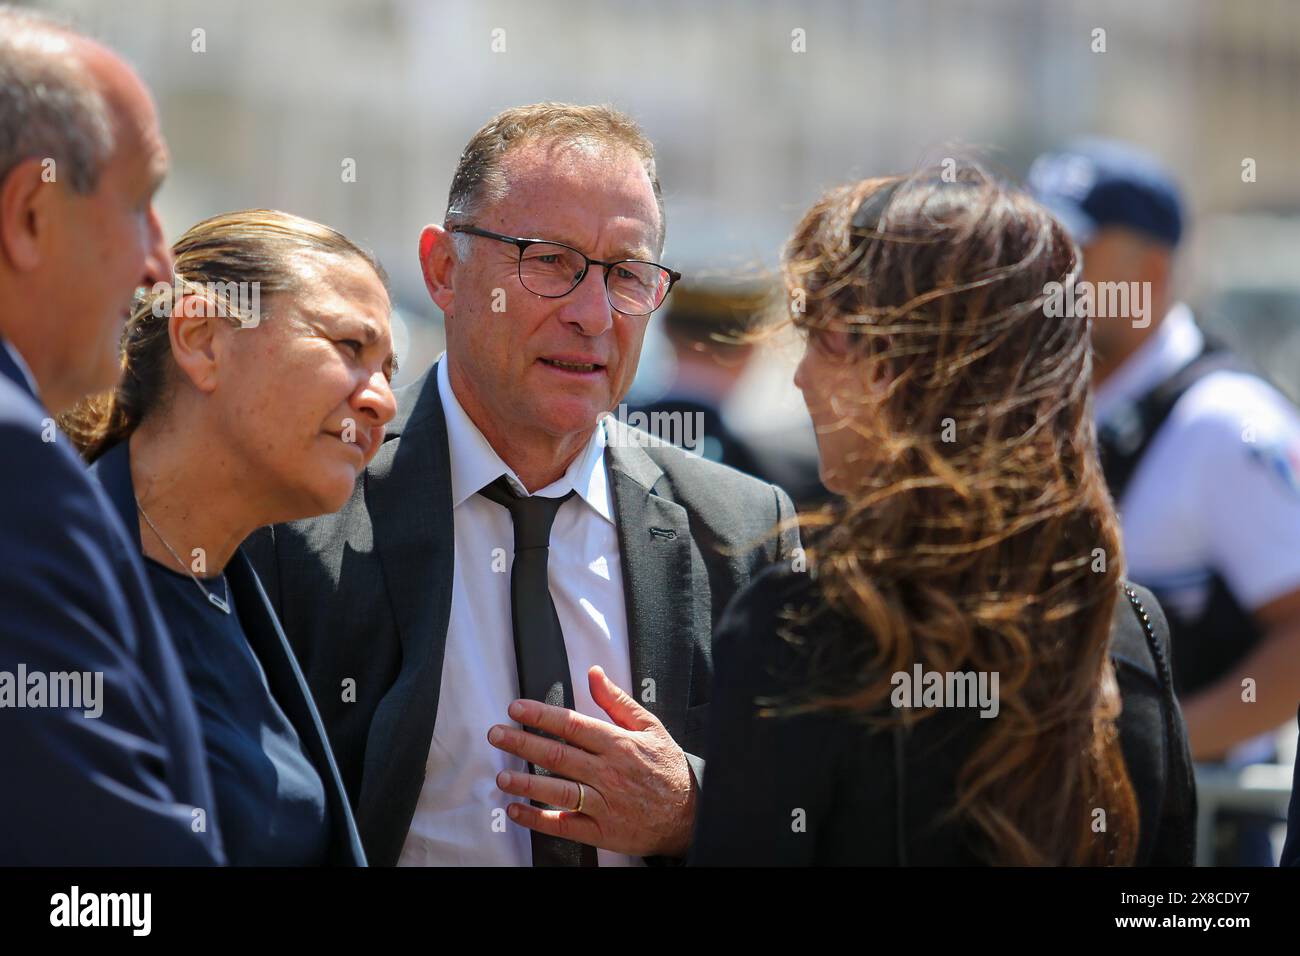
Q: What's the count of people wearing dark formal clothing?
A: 4